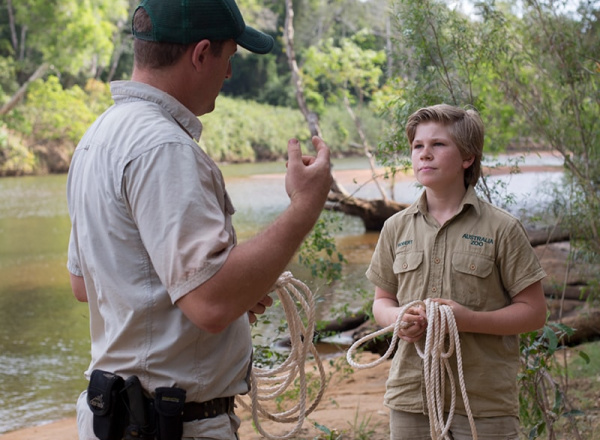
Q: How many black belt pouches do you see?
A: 2